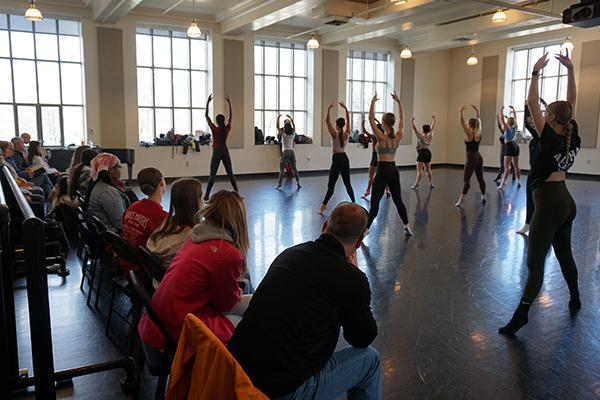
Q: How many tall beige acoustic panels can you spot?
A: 6